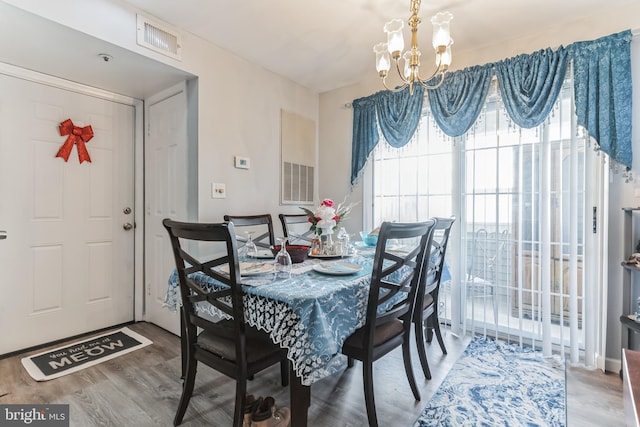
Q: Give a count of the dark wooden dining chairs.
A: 5